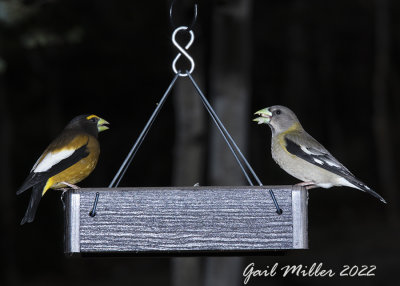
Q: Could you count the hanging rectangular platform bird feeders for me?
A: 1